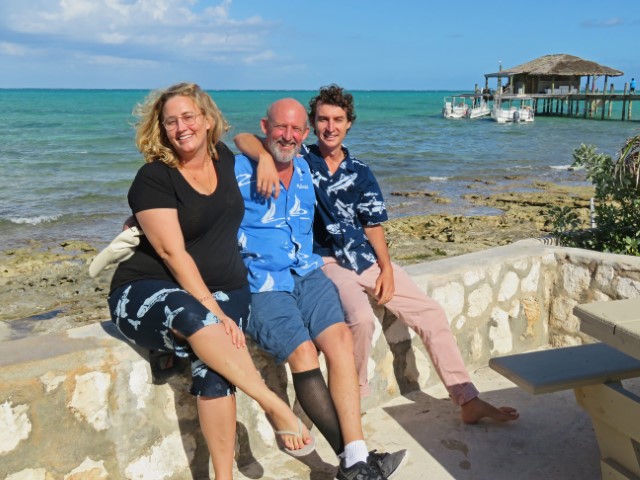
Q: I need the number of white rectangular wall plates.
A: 0